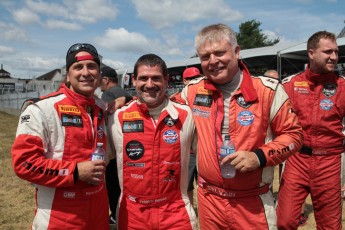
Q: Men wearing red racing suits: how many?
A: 4